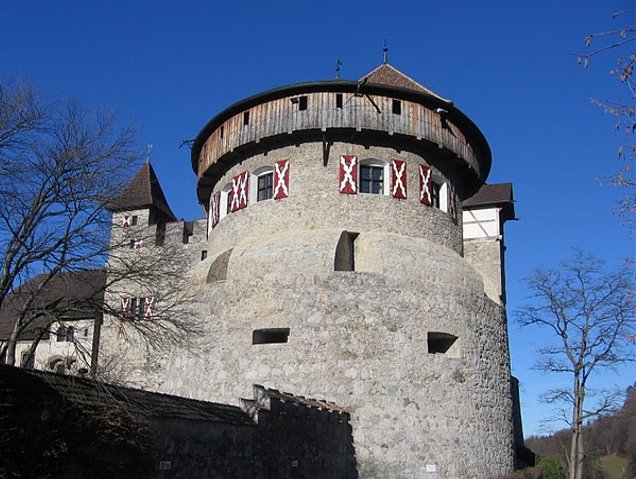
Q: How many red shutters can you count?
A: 12